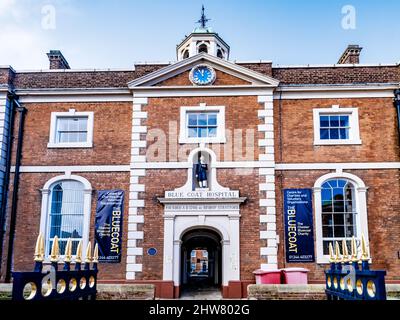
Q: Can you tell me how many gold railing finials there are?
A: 11